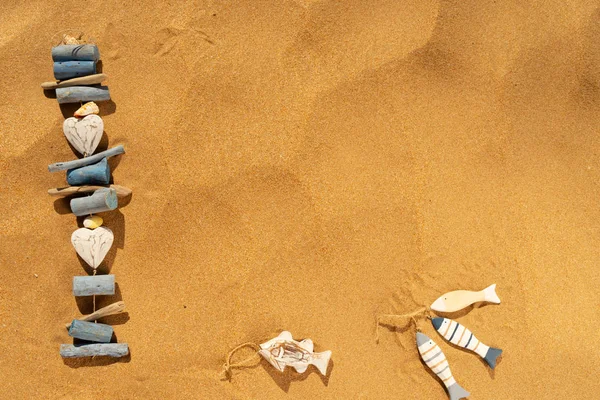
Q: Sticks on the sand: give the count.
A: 12